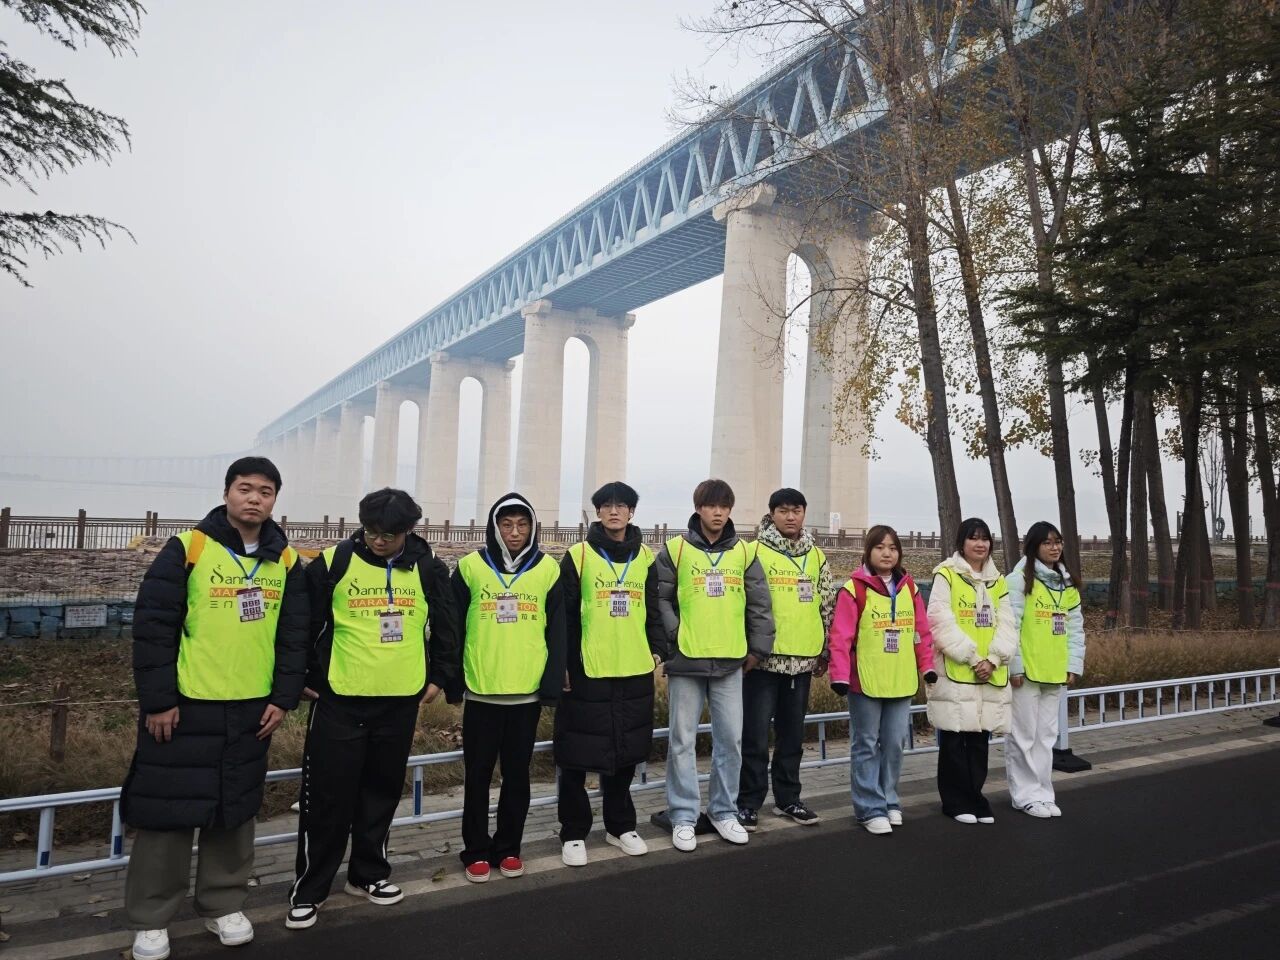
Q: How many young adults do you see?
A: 9